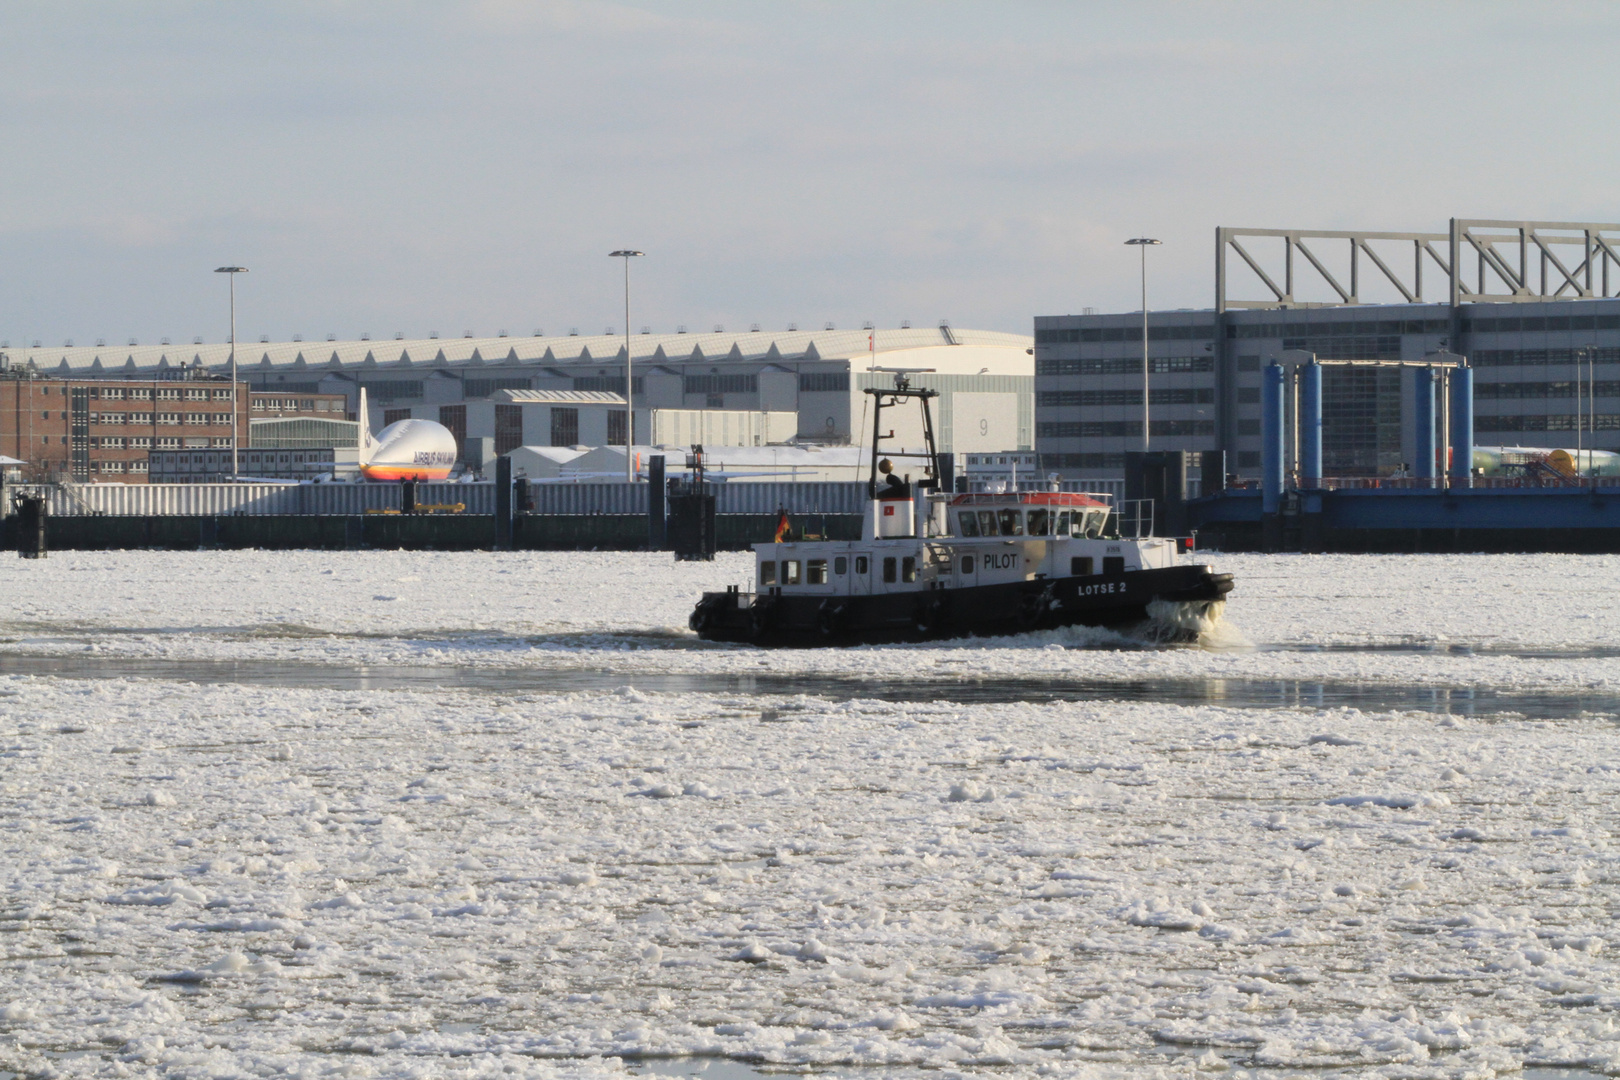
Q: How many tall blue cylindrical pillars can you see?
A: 4